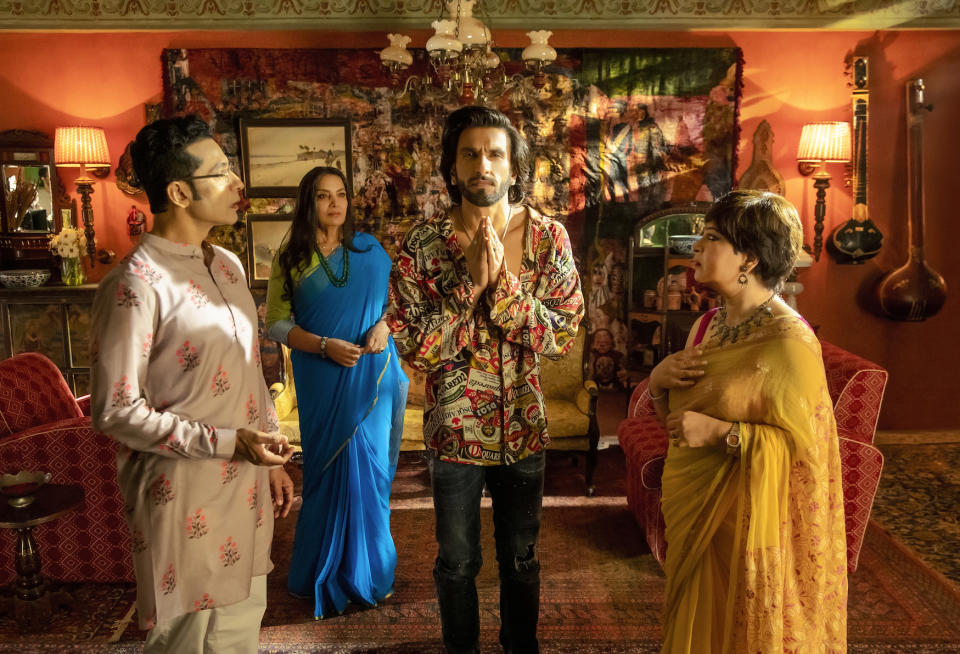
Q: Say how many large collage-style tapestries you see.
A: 1